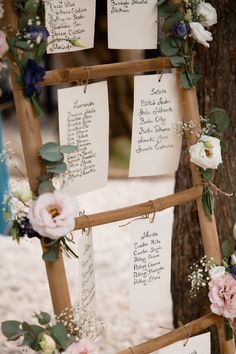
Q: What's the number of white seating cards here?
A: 7